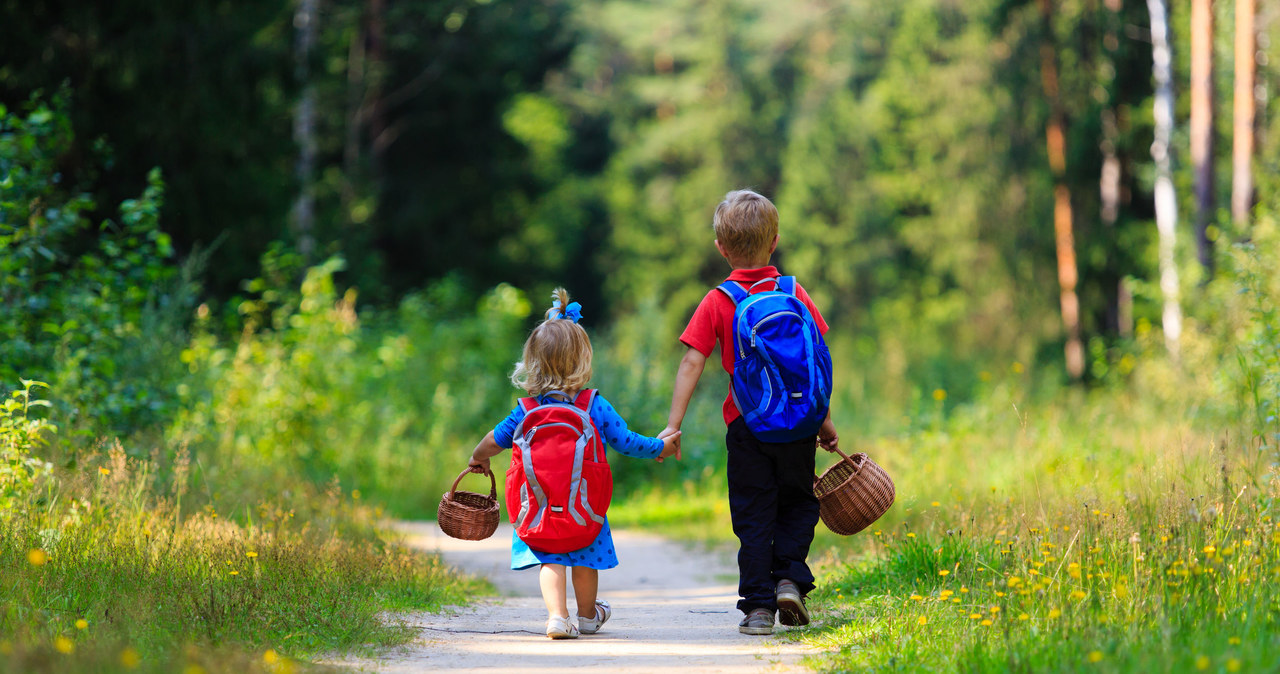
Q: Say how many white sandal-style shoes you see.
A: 2